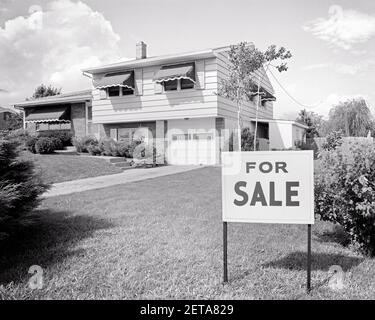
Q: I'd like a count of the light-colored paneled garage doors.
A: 1